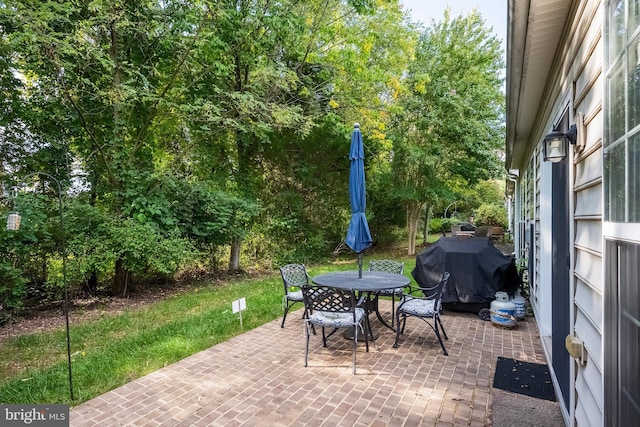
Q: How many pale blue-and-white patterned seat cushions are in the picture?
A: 4